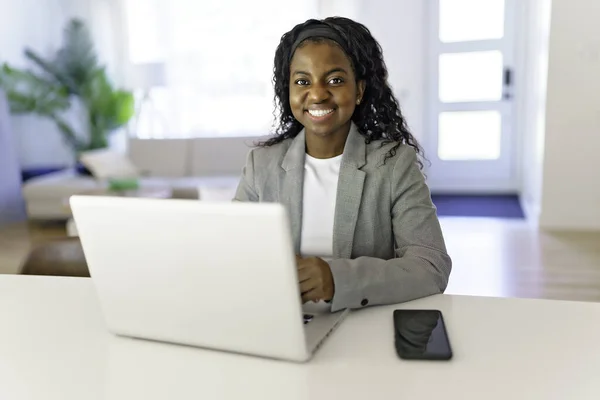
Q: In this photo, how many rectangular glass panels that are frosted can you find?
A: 3